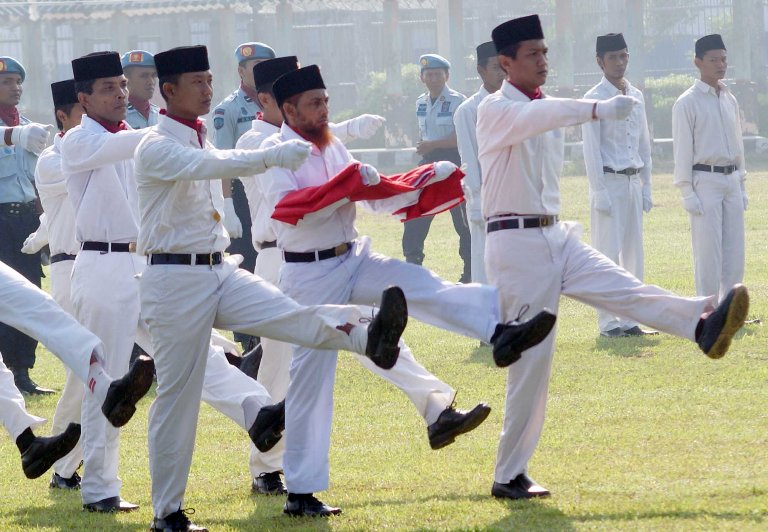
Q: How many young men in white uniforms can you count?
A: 9